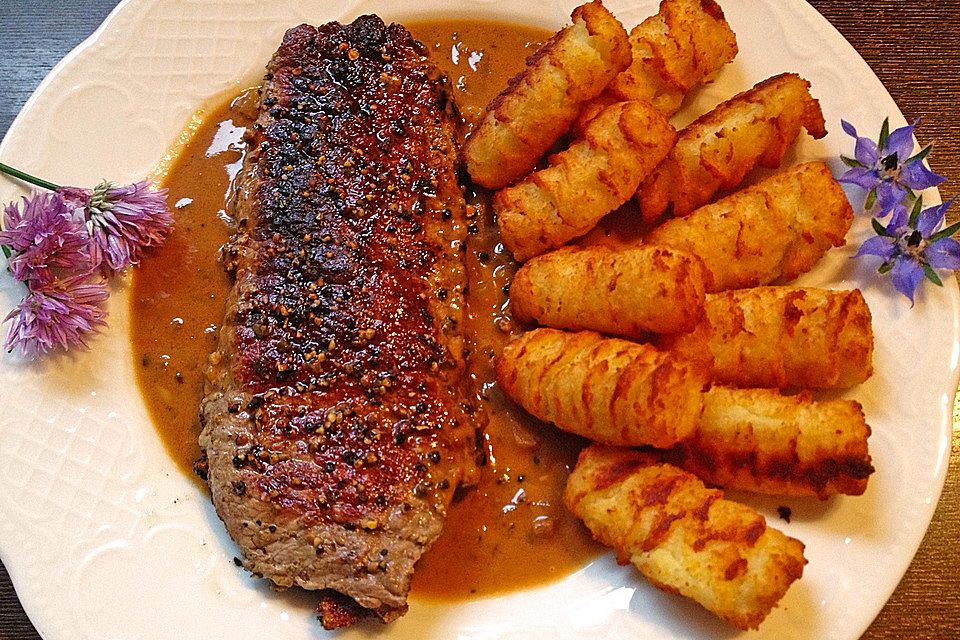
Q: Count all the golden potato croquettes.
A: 10